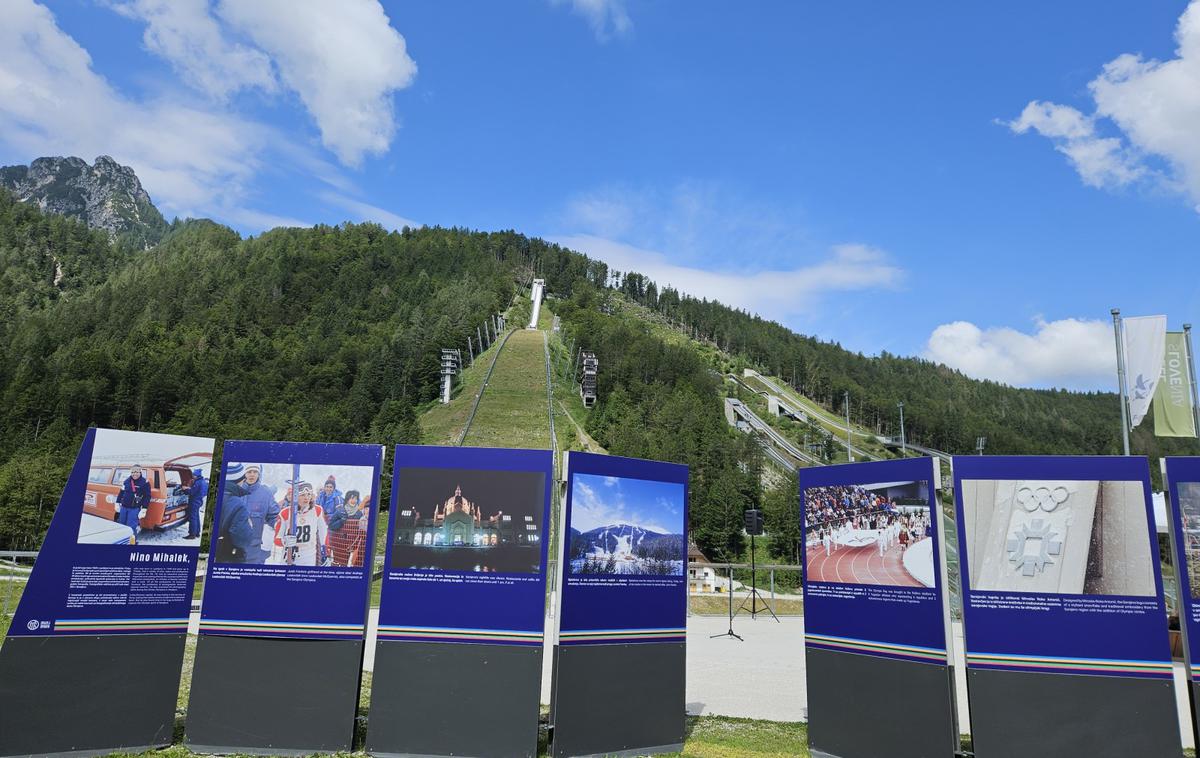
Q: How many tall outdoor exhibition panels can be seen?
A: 7